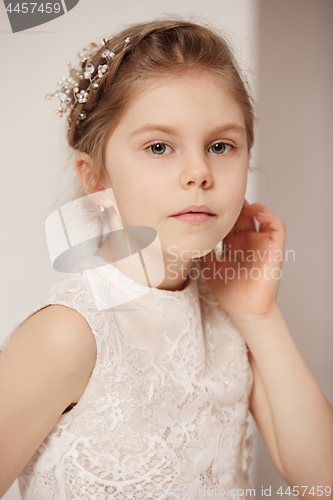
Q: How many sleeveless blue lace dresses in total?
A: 0